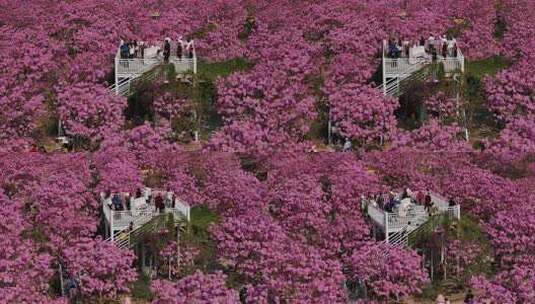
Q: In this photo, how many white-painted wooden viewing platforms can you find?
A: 4